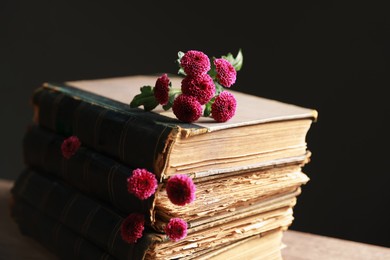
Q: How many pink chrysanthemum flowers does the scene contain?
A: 11